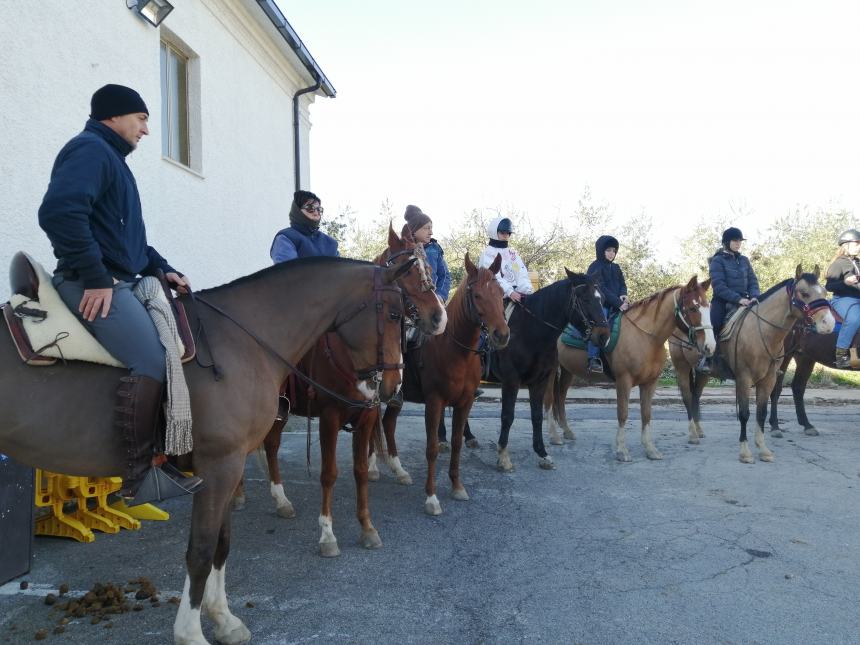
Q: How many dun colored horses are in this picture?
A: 2